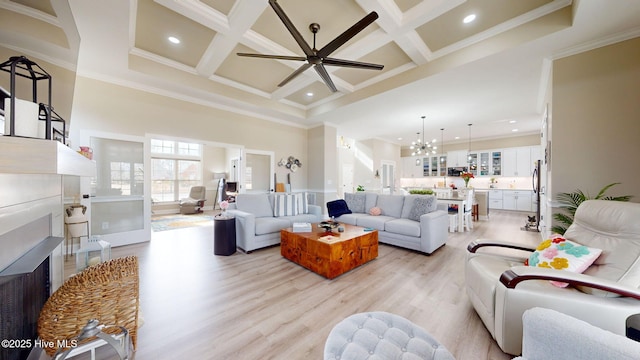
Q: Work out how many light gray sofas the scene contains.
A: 2